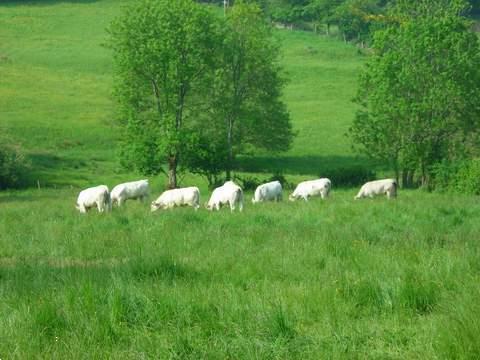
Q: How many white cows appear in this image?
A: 7